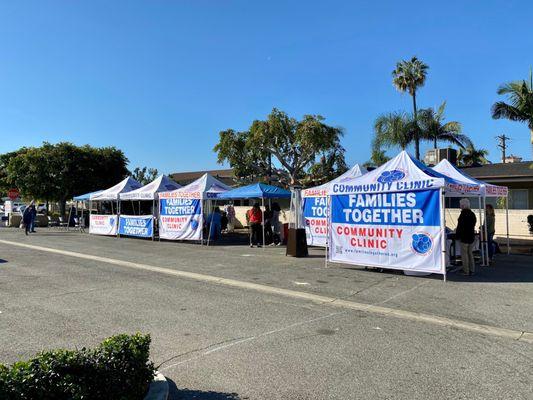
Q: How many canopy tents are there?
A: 8